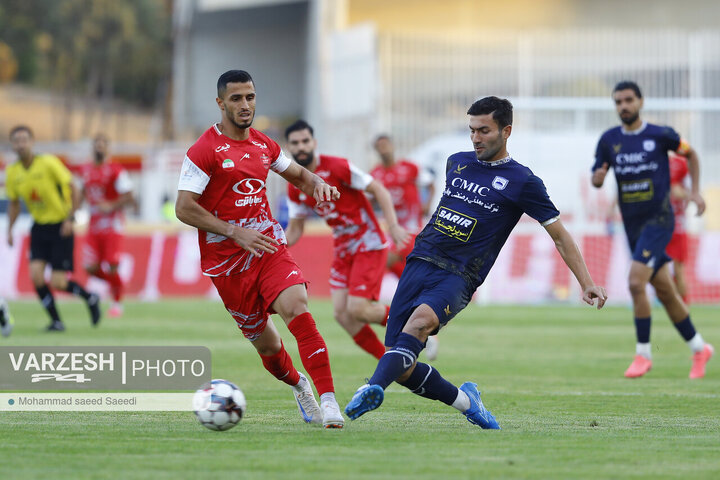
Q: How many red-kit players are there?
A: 5